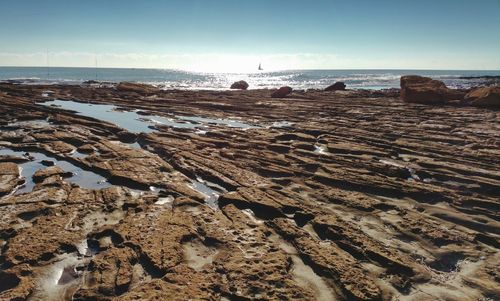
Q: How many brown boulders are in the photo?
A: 5